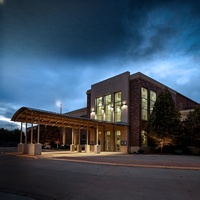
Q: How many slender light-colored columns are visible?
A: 8